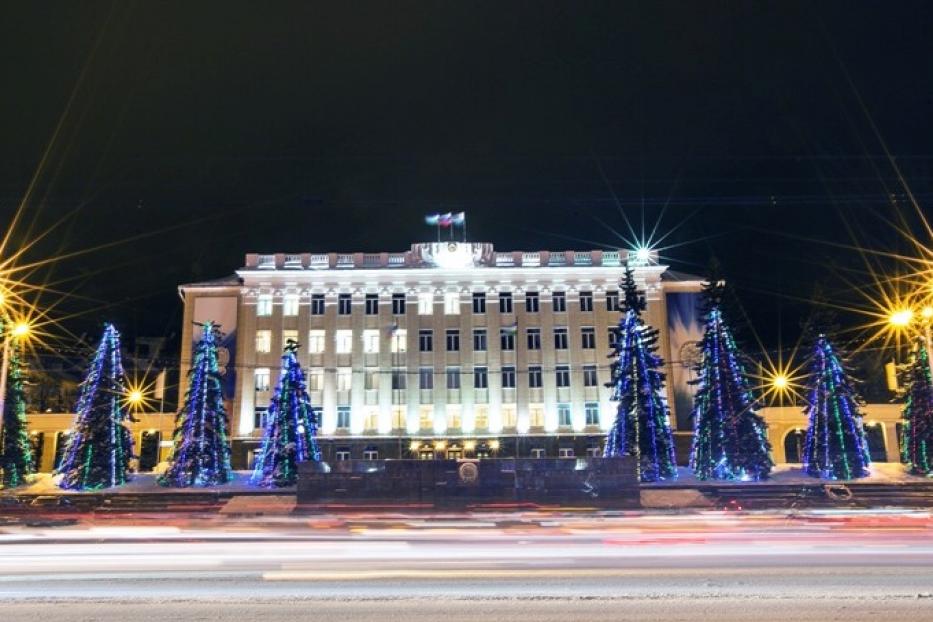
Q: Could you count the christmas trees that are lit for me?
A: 8